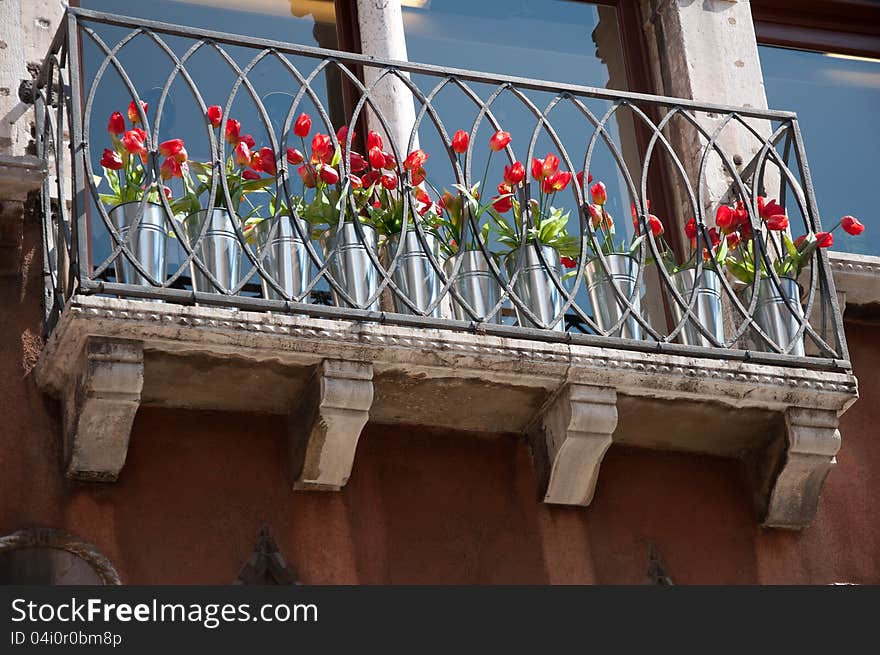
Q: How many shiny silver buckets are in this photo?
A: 10